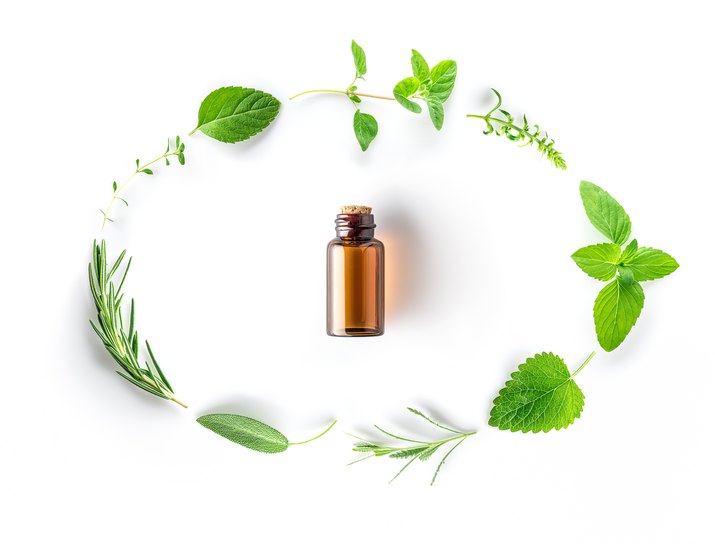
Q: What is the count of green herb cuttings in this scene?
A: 9